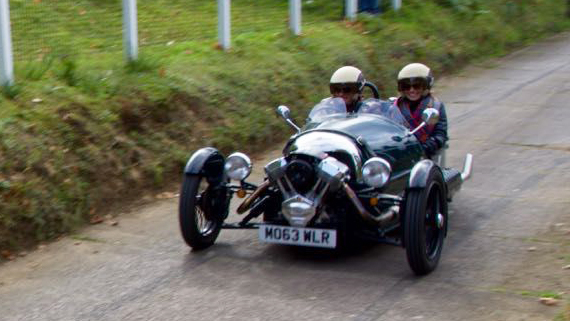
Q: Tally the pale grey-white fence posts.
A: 6